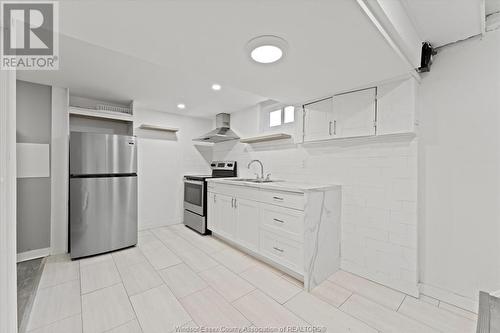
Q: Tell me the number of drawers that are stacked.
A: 3